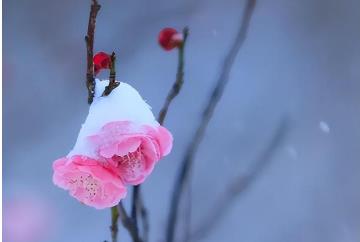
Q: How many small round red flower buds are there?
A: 2